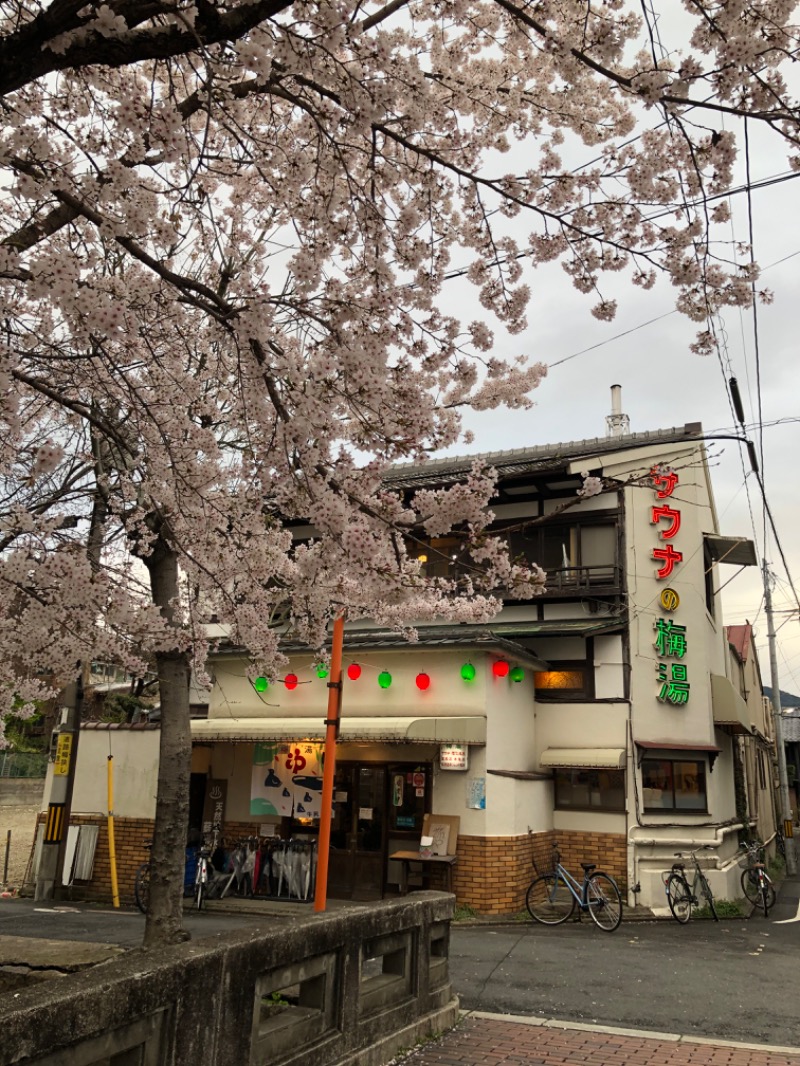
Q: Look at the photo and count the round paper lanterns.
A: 9